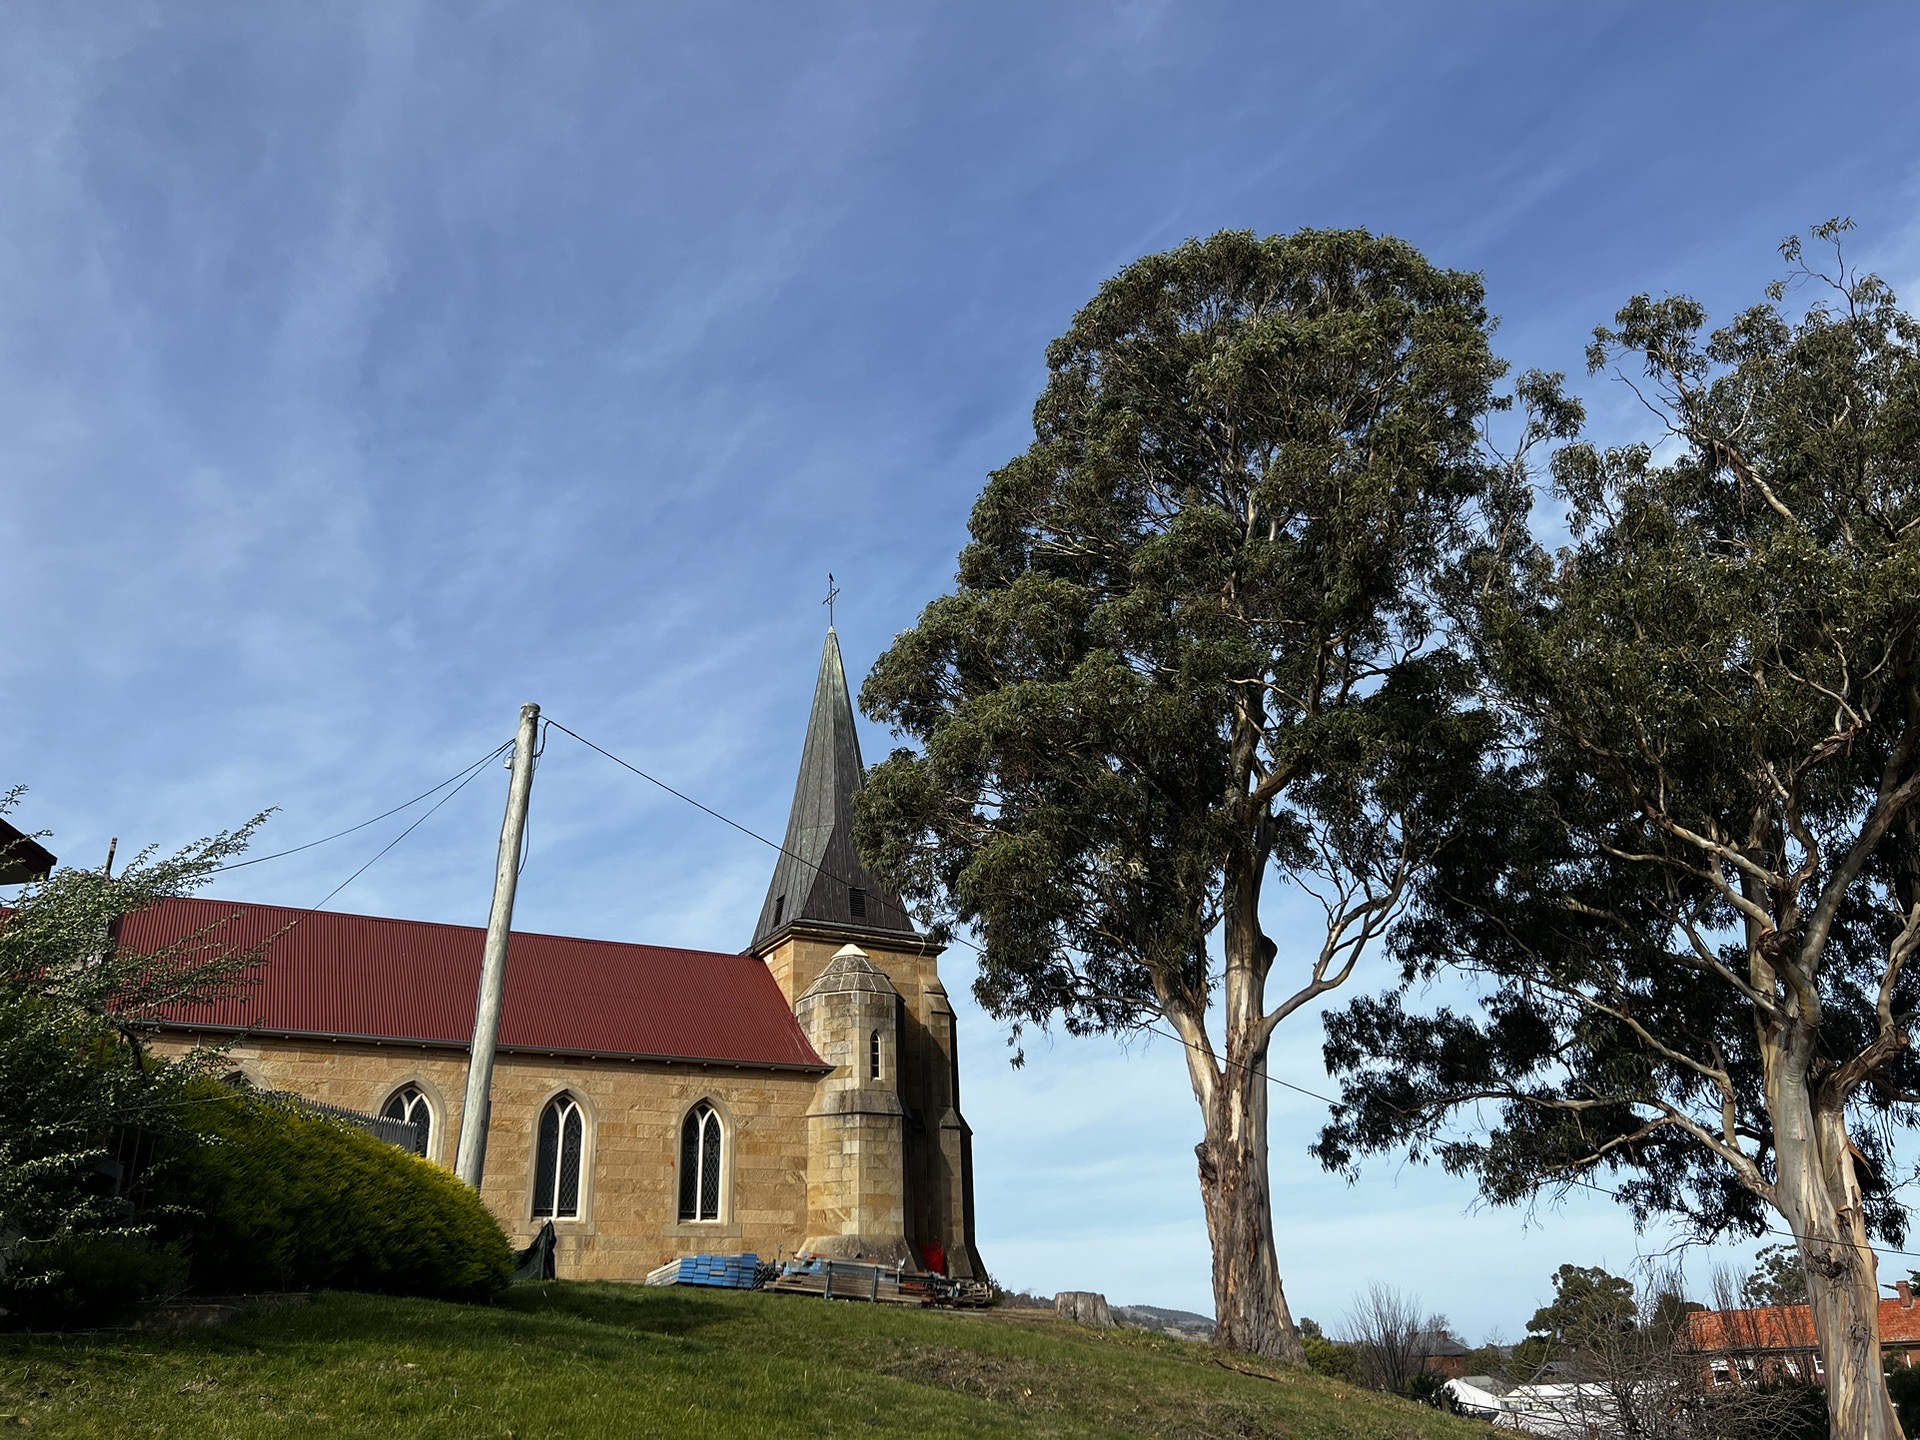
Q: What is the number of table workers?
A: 0